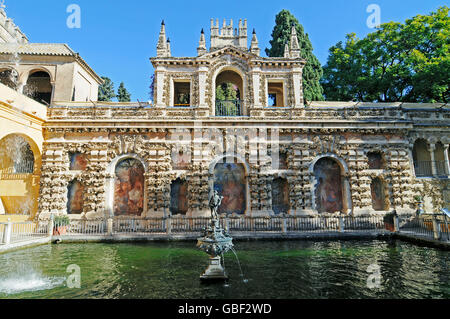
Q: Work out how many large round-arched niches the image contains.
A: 3